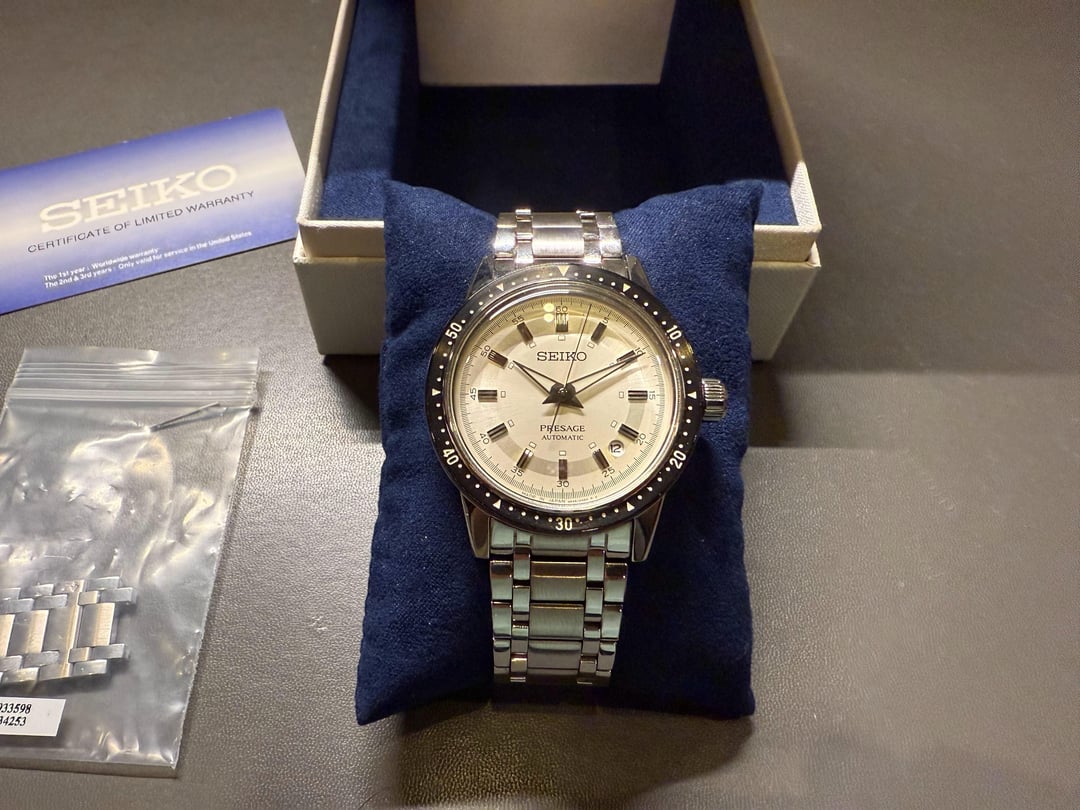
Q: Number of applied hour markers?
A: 12